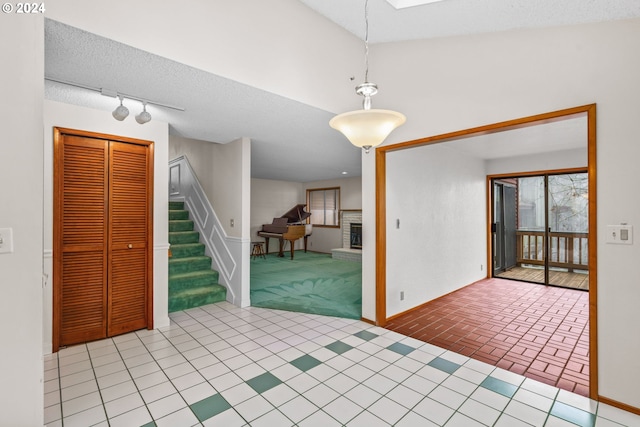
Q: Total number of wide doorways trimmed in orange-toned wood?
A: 1